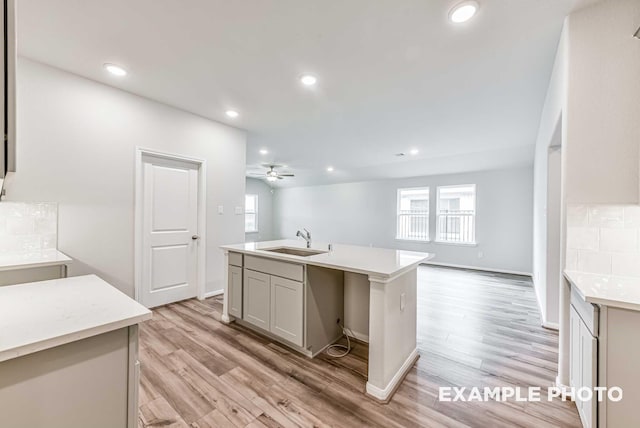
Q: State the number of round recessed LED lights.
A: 7